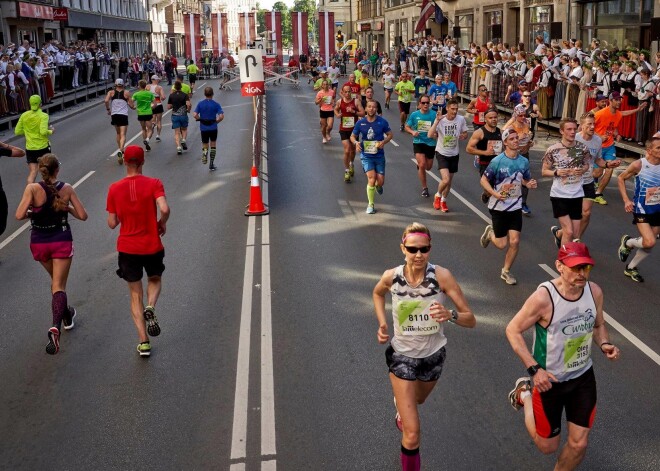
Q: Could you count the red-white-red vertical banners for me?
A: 6